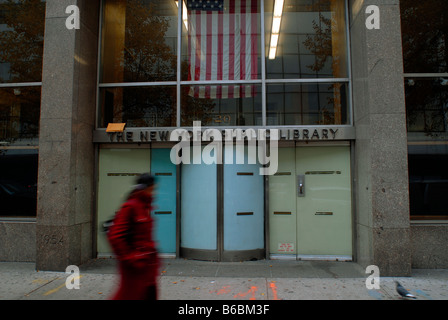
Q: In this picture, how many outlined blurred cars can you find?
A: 0